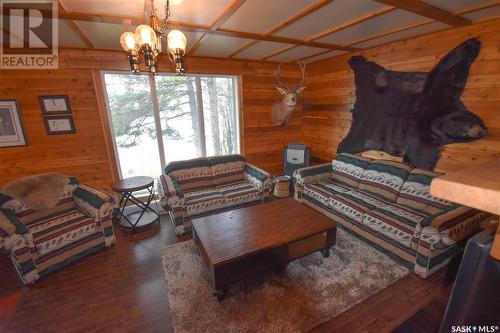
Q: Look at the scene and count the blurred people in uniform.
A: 0